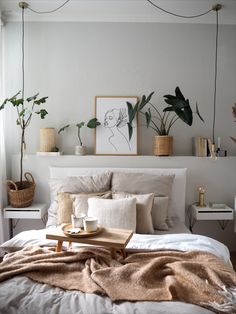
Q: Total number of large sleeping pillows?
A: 2